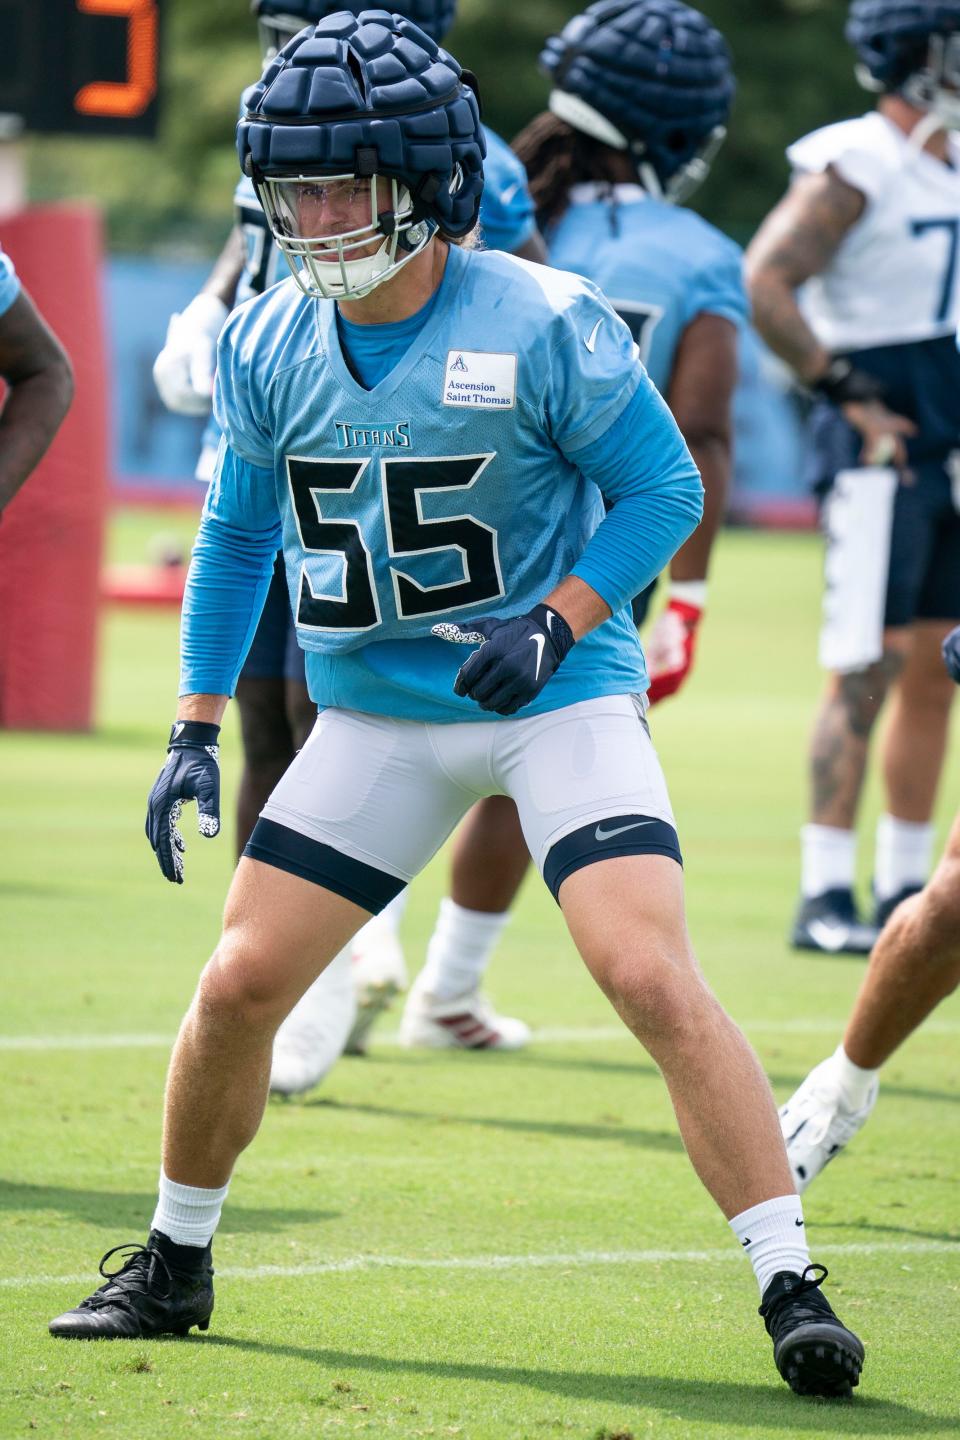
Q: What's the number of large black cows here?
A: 0